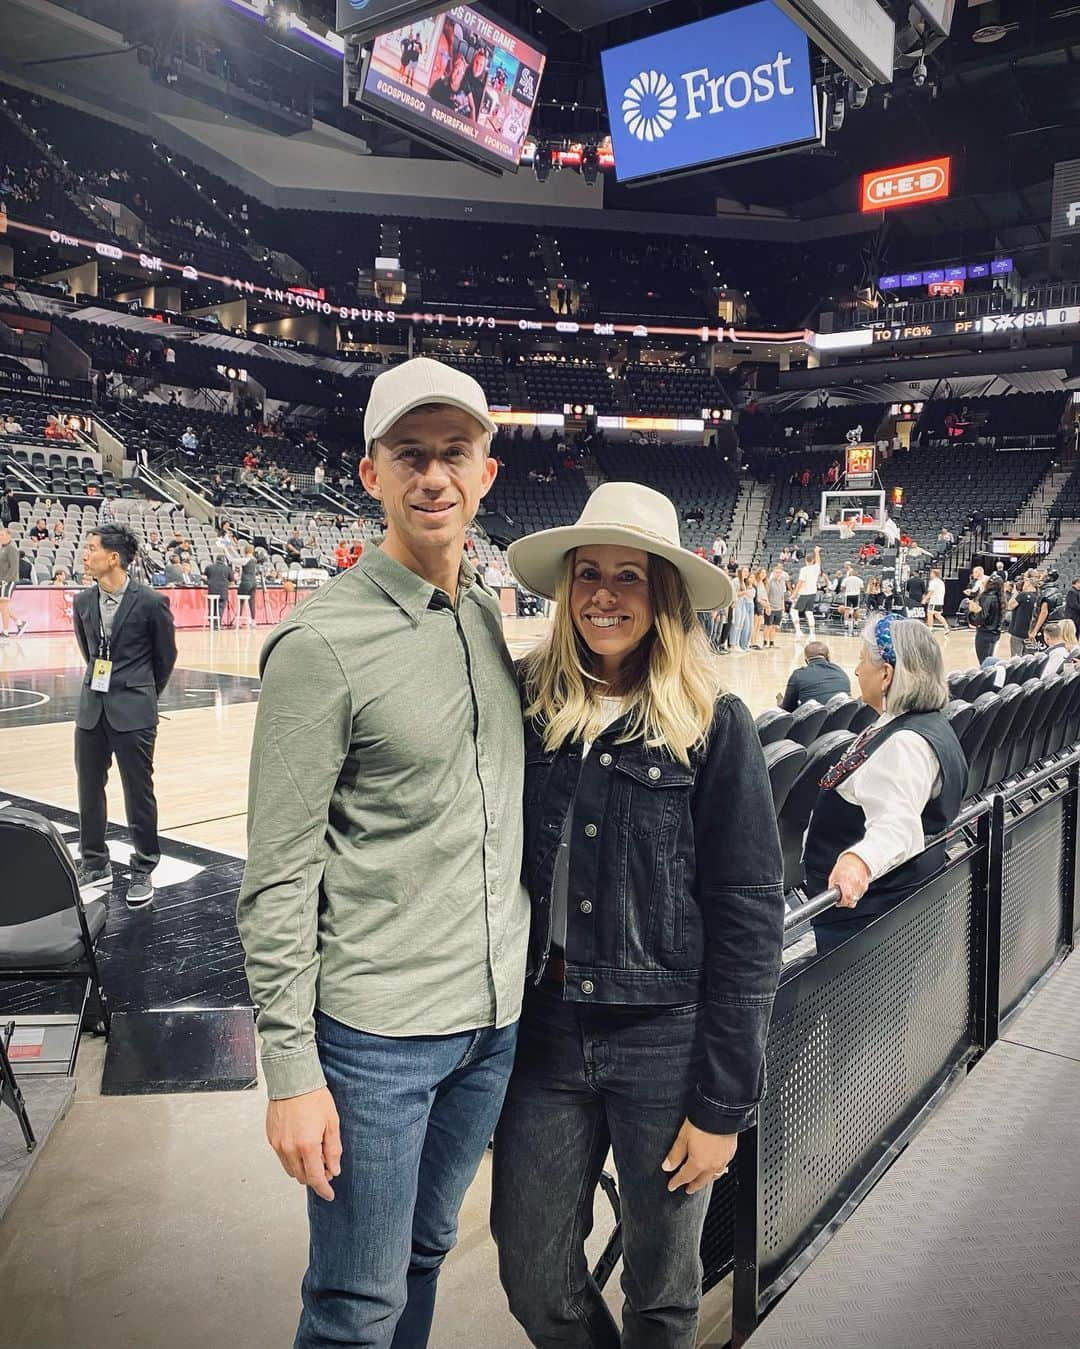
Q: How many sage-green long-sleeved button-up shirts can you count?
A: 1